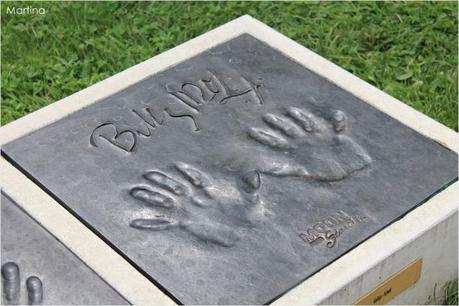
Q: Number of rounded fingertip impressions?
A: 12